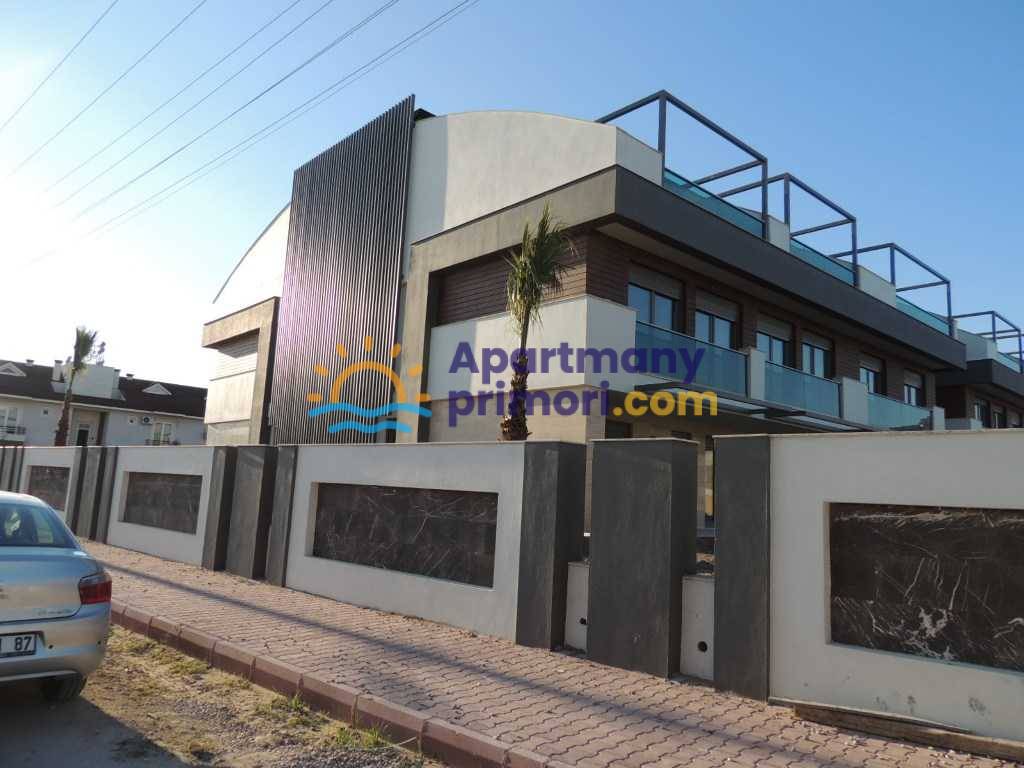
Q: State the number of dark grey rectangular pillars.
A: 12